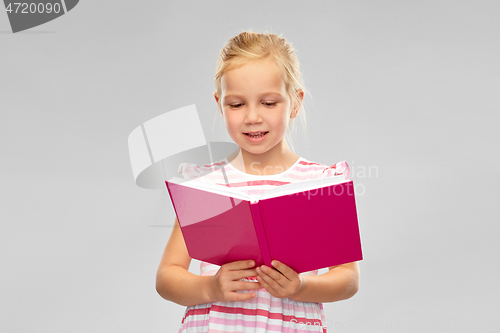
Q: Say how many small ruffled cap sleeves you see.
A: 2